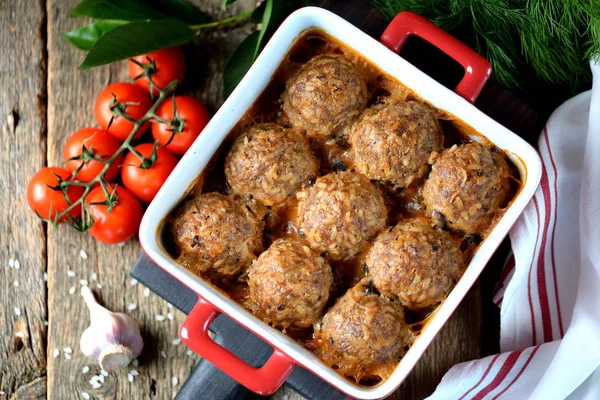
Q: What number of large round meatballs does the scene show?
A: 9